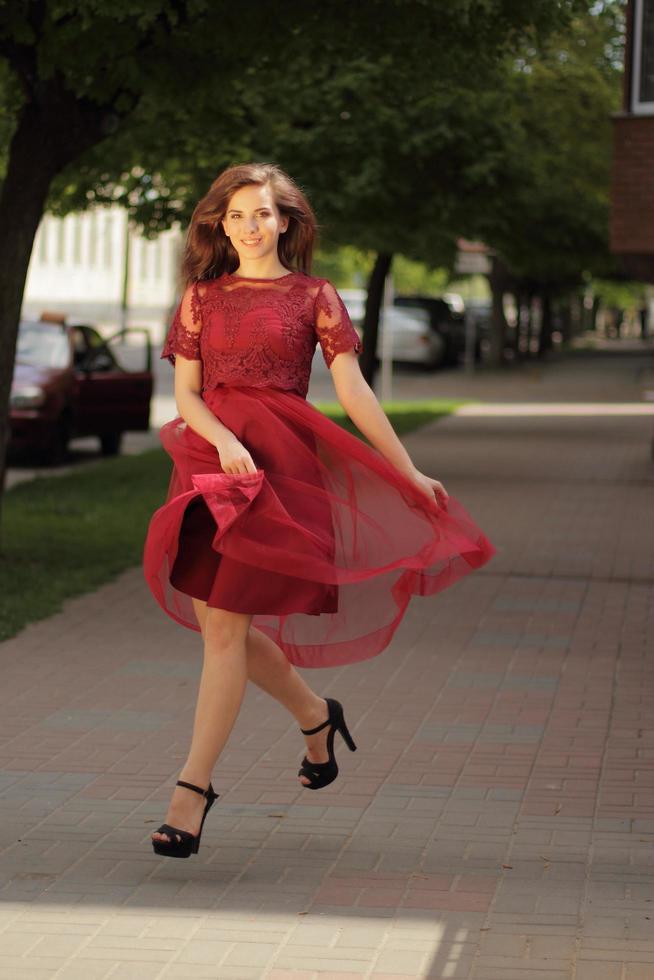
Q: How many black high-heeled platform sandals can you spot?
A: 2